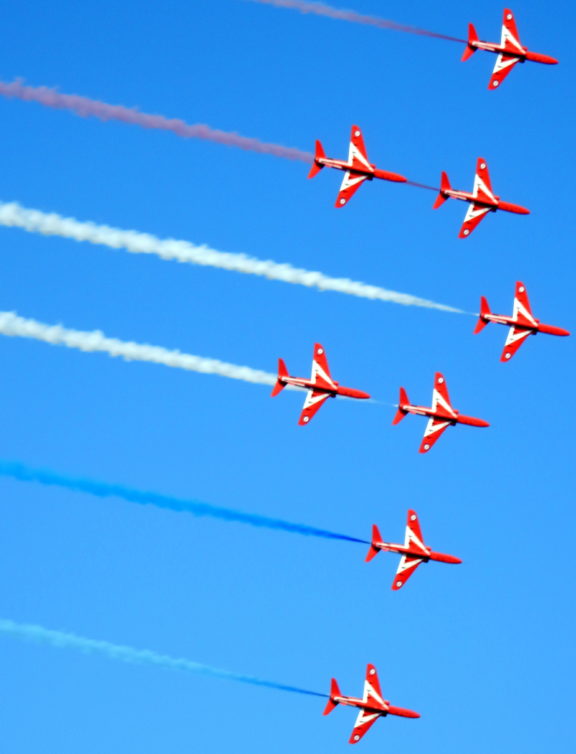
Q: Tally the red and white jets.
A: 8